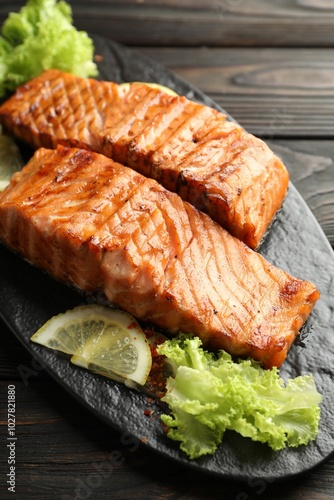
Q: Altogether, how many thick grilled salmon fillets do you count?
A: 2